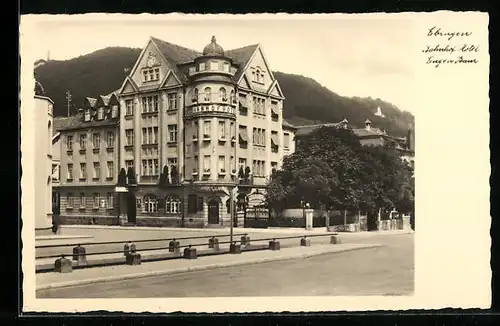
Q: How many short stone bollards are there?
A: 12